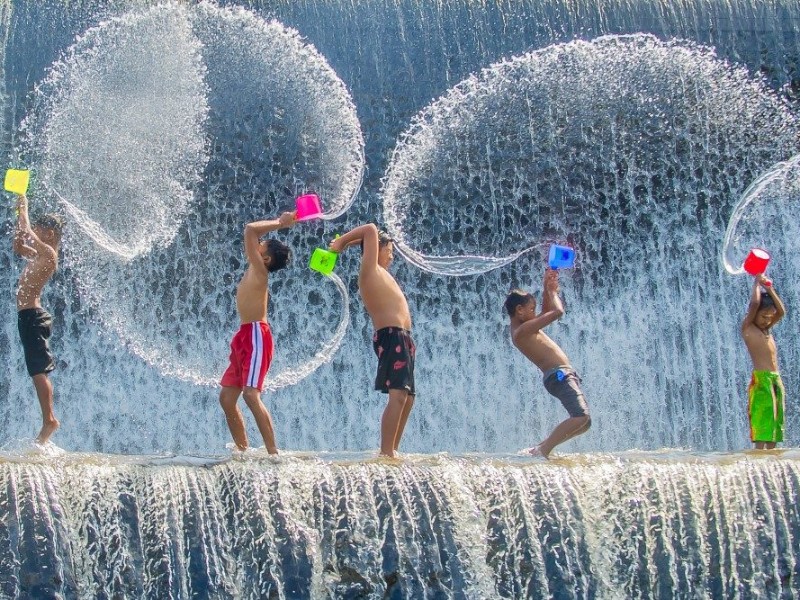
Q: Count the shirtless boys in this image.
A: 5